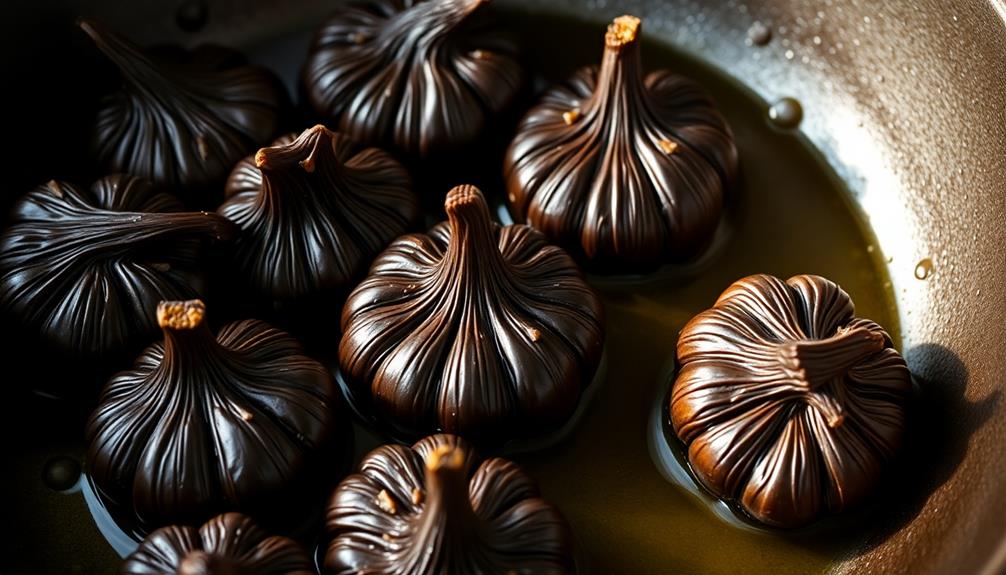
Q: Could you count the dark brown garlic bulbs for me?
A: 10